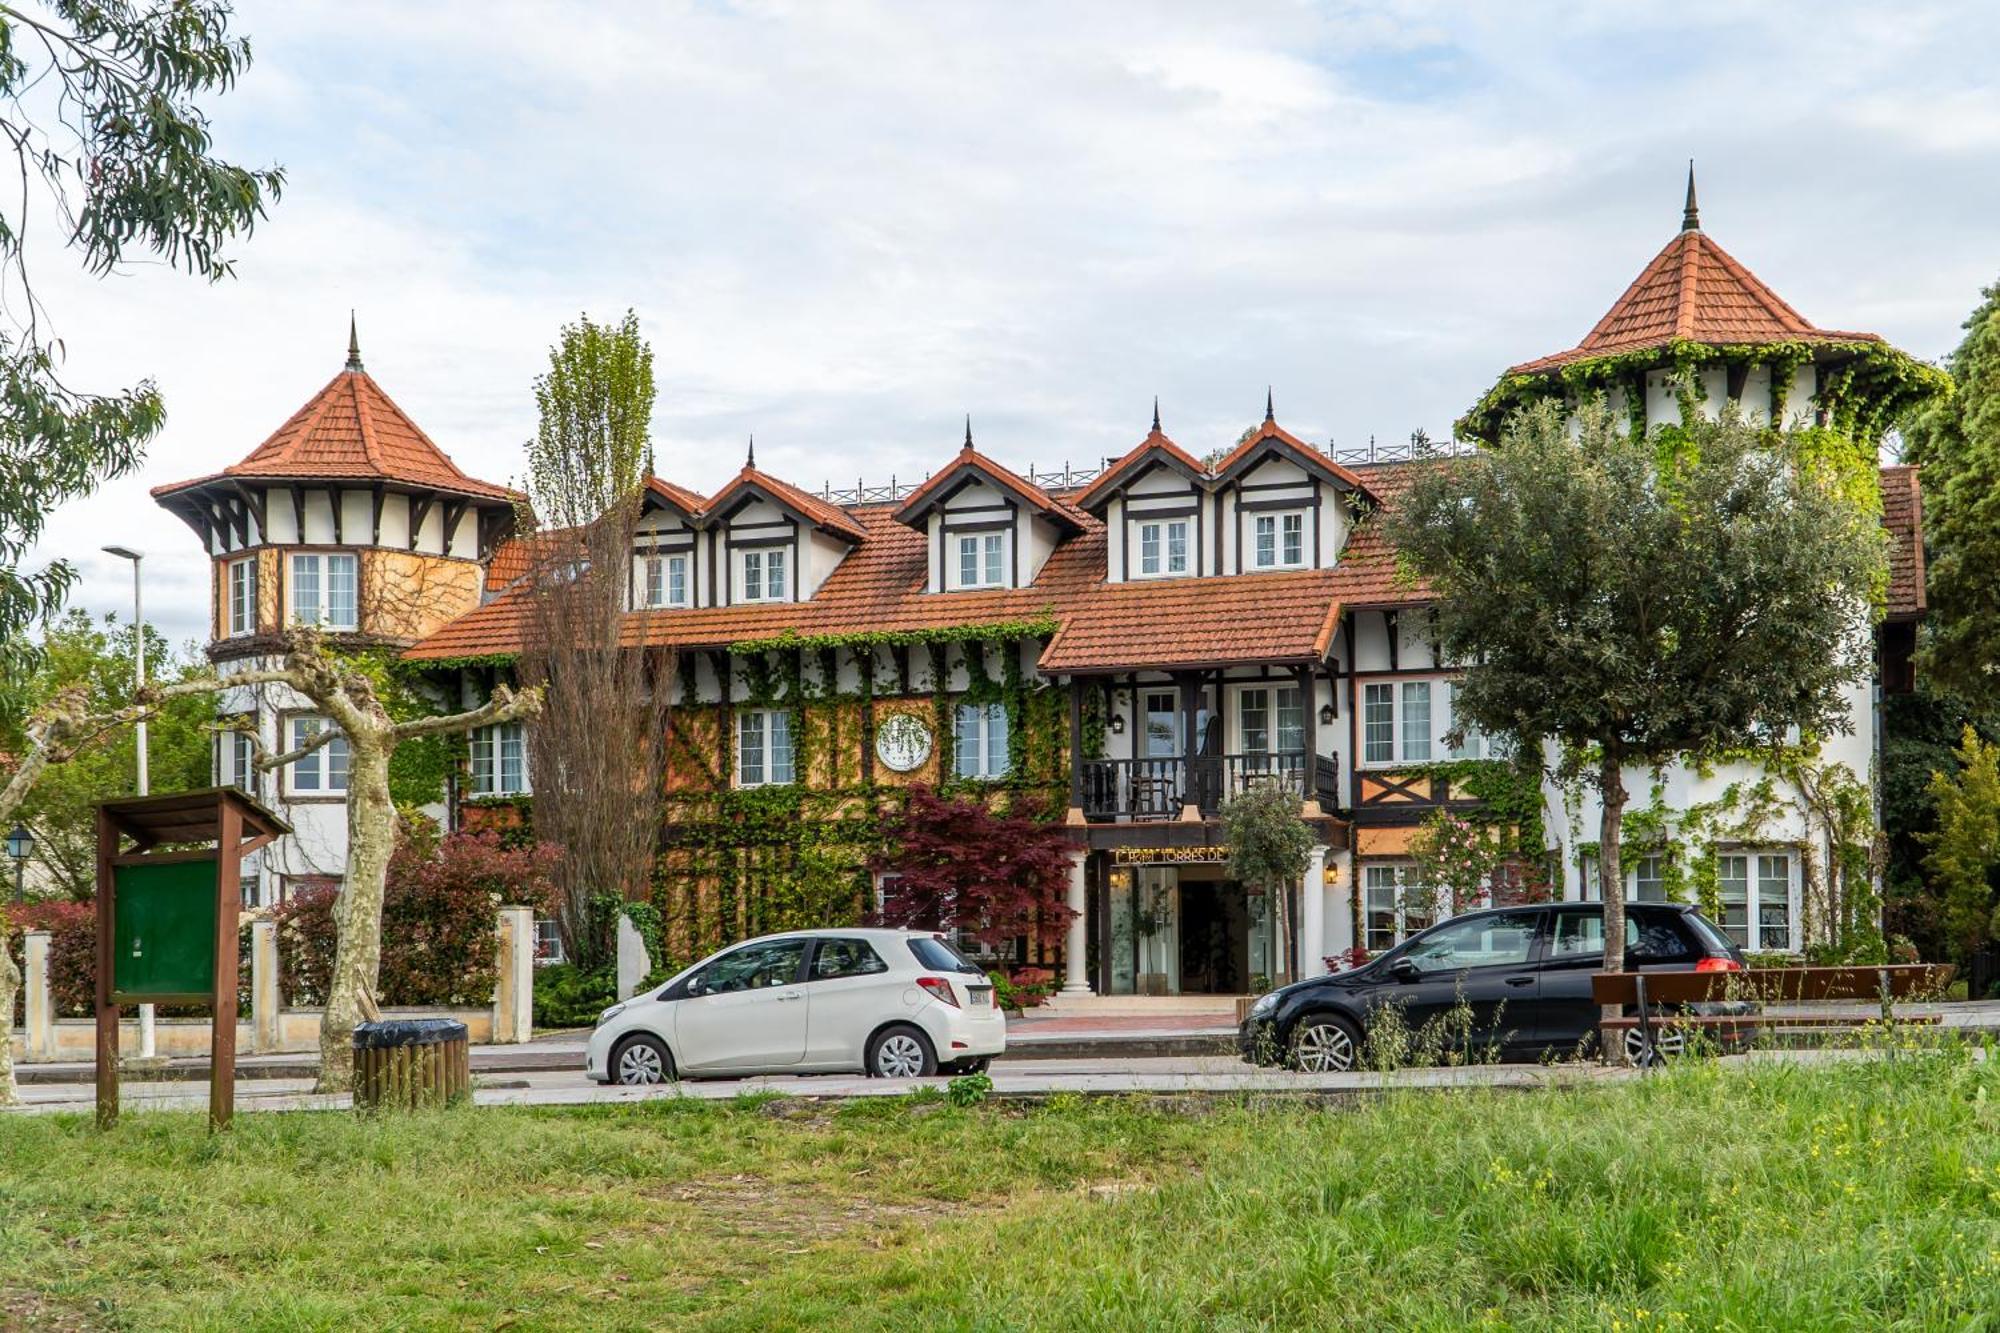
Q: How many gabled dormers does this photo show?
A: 5